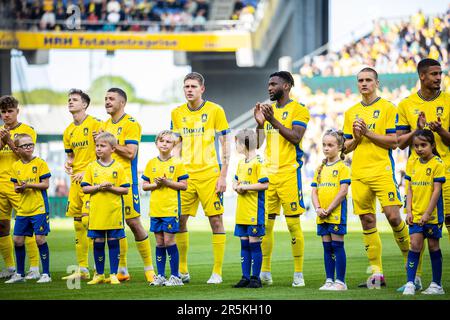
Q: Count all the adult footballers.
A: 7